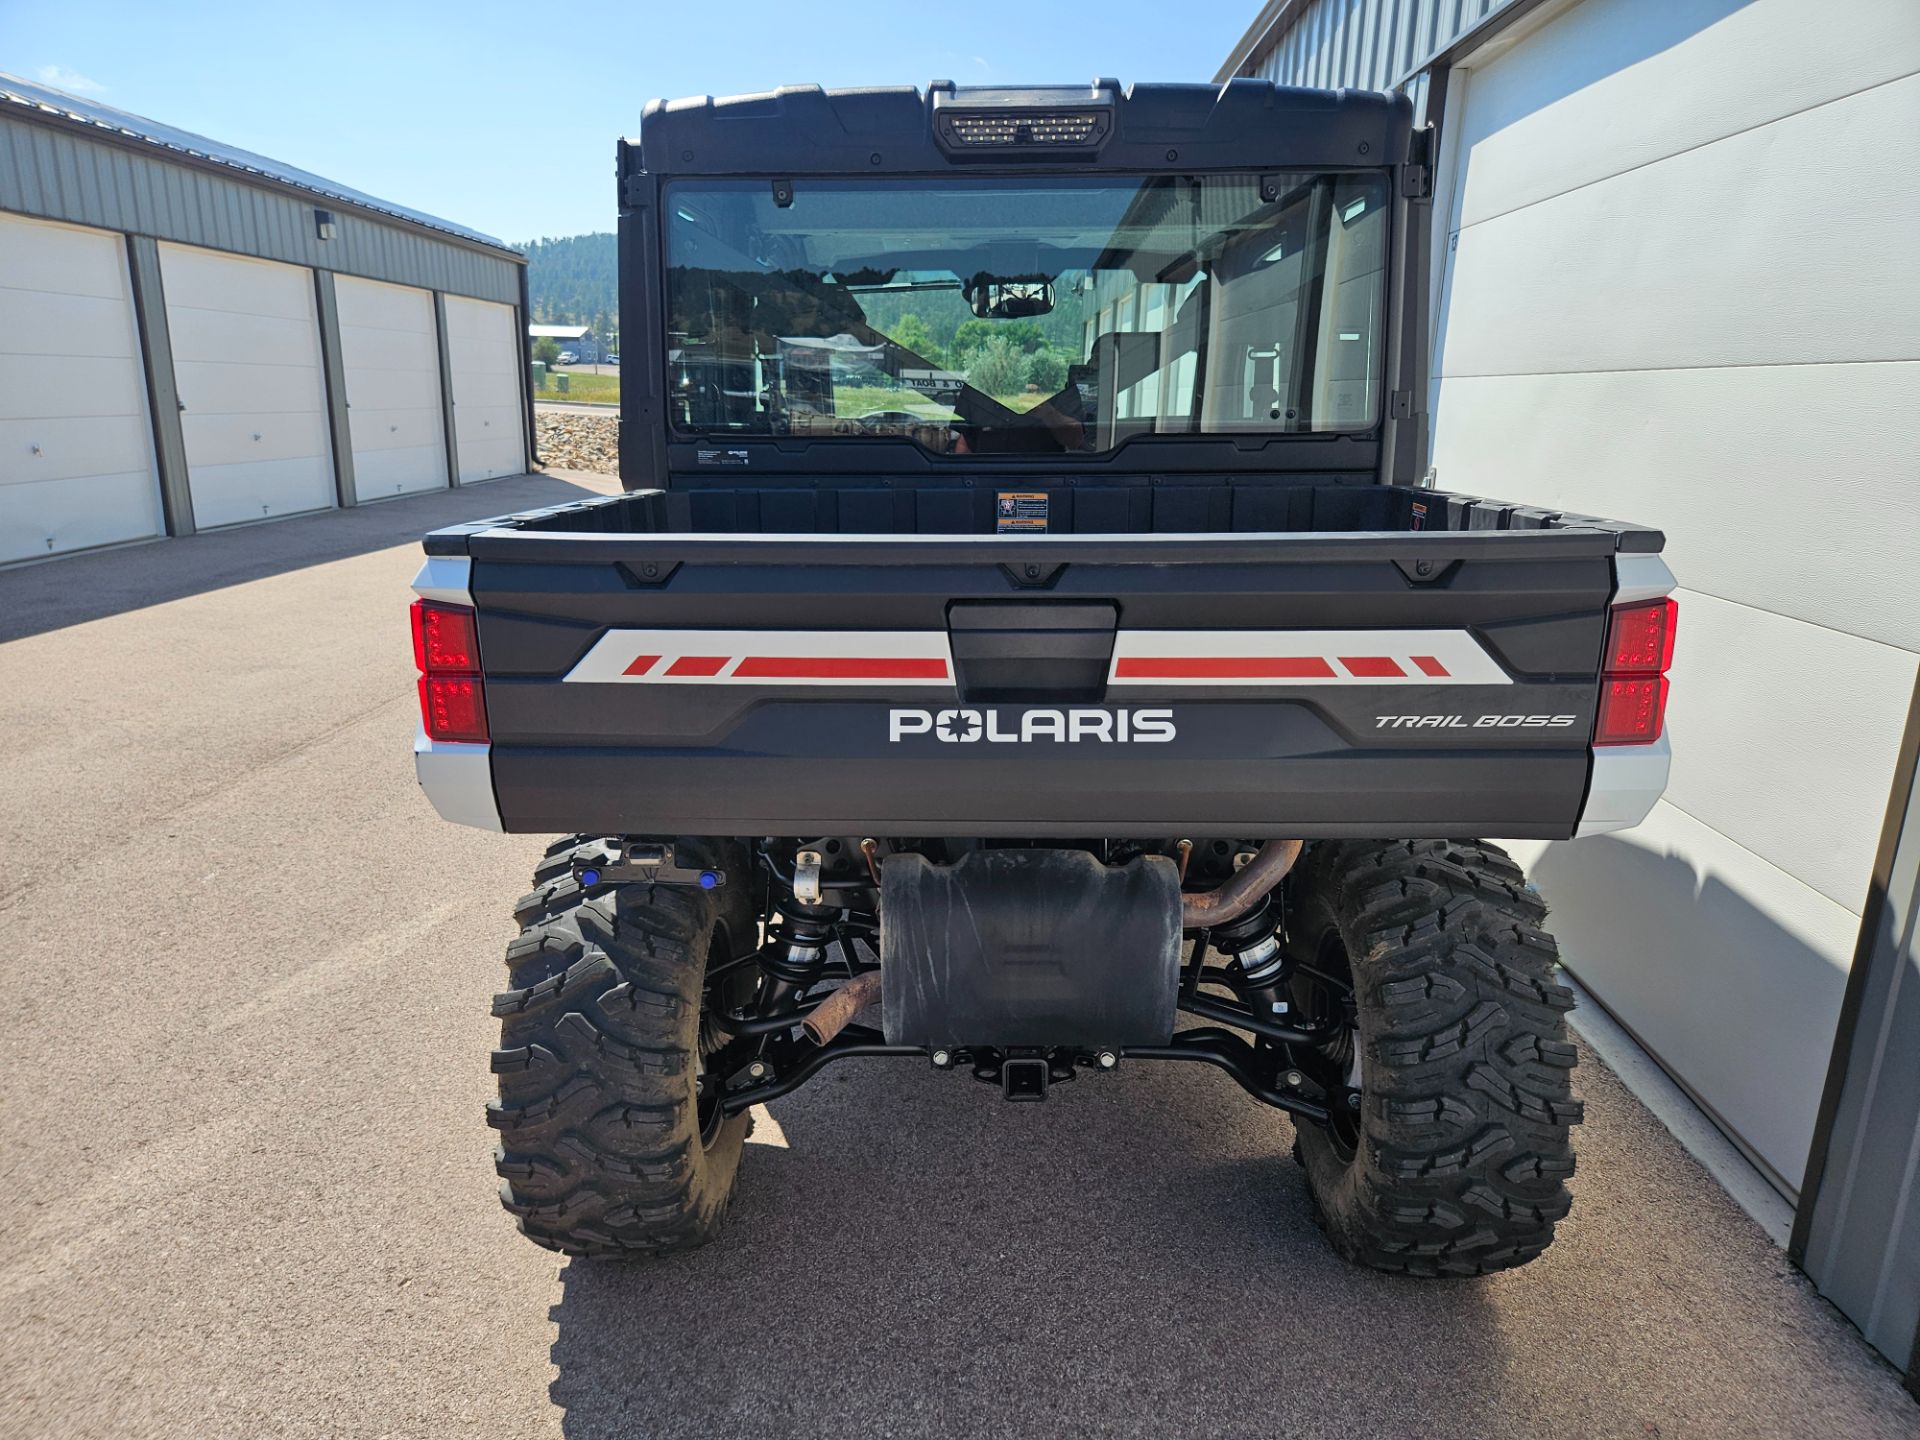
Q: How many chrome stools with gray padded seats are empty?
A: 0